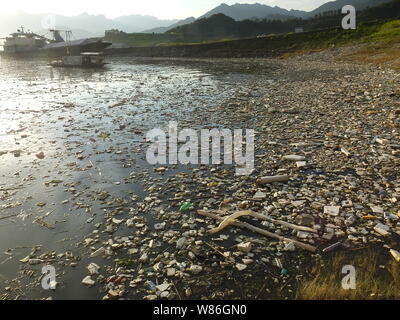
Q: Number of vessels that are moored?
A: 2